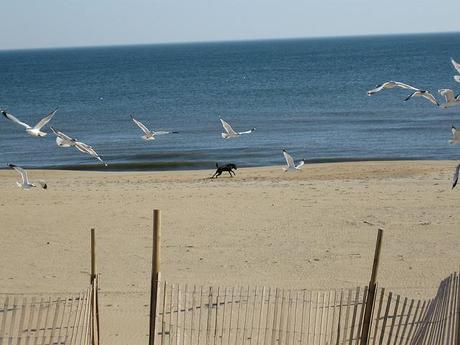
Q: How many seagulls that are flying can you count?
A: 12